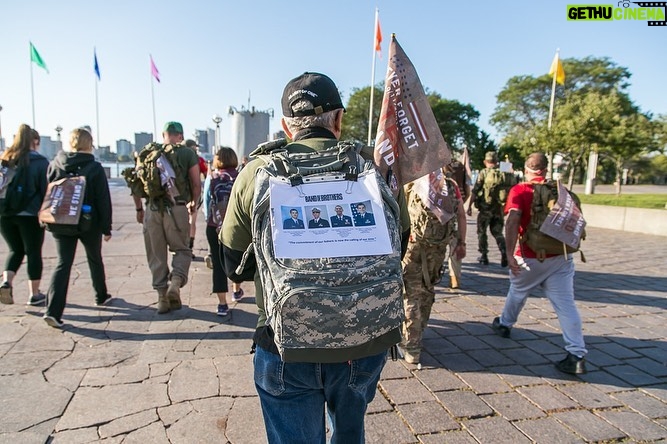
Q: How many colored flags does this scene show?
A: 5